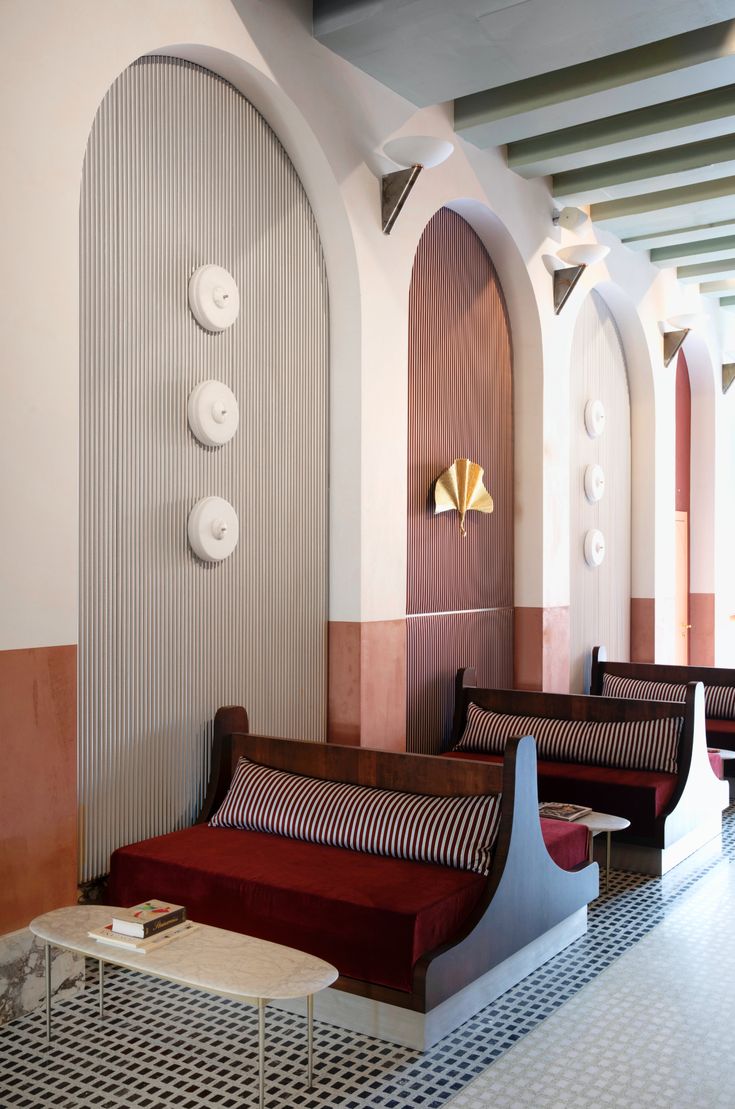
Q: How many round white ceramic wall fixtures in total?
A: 6